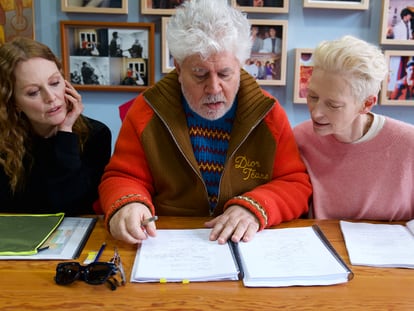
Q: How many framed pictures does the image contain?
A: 11